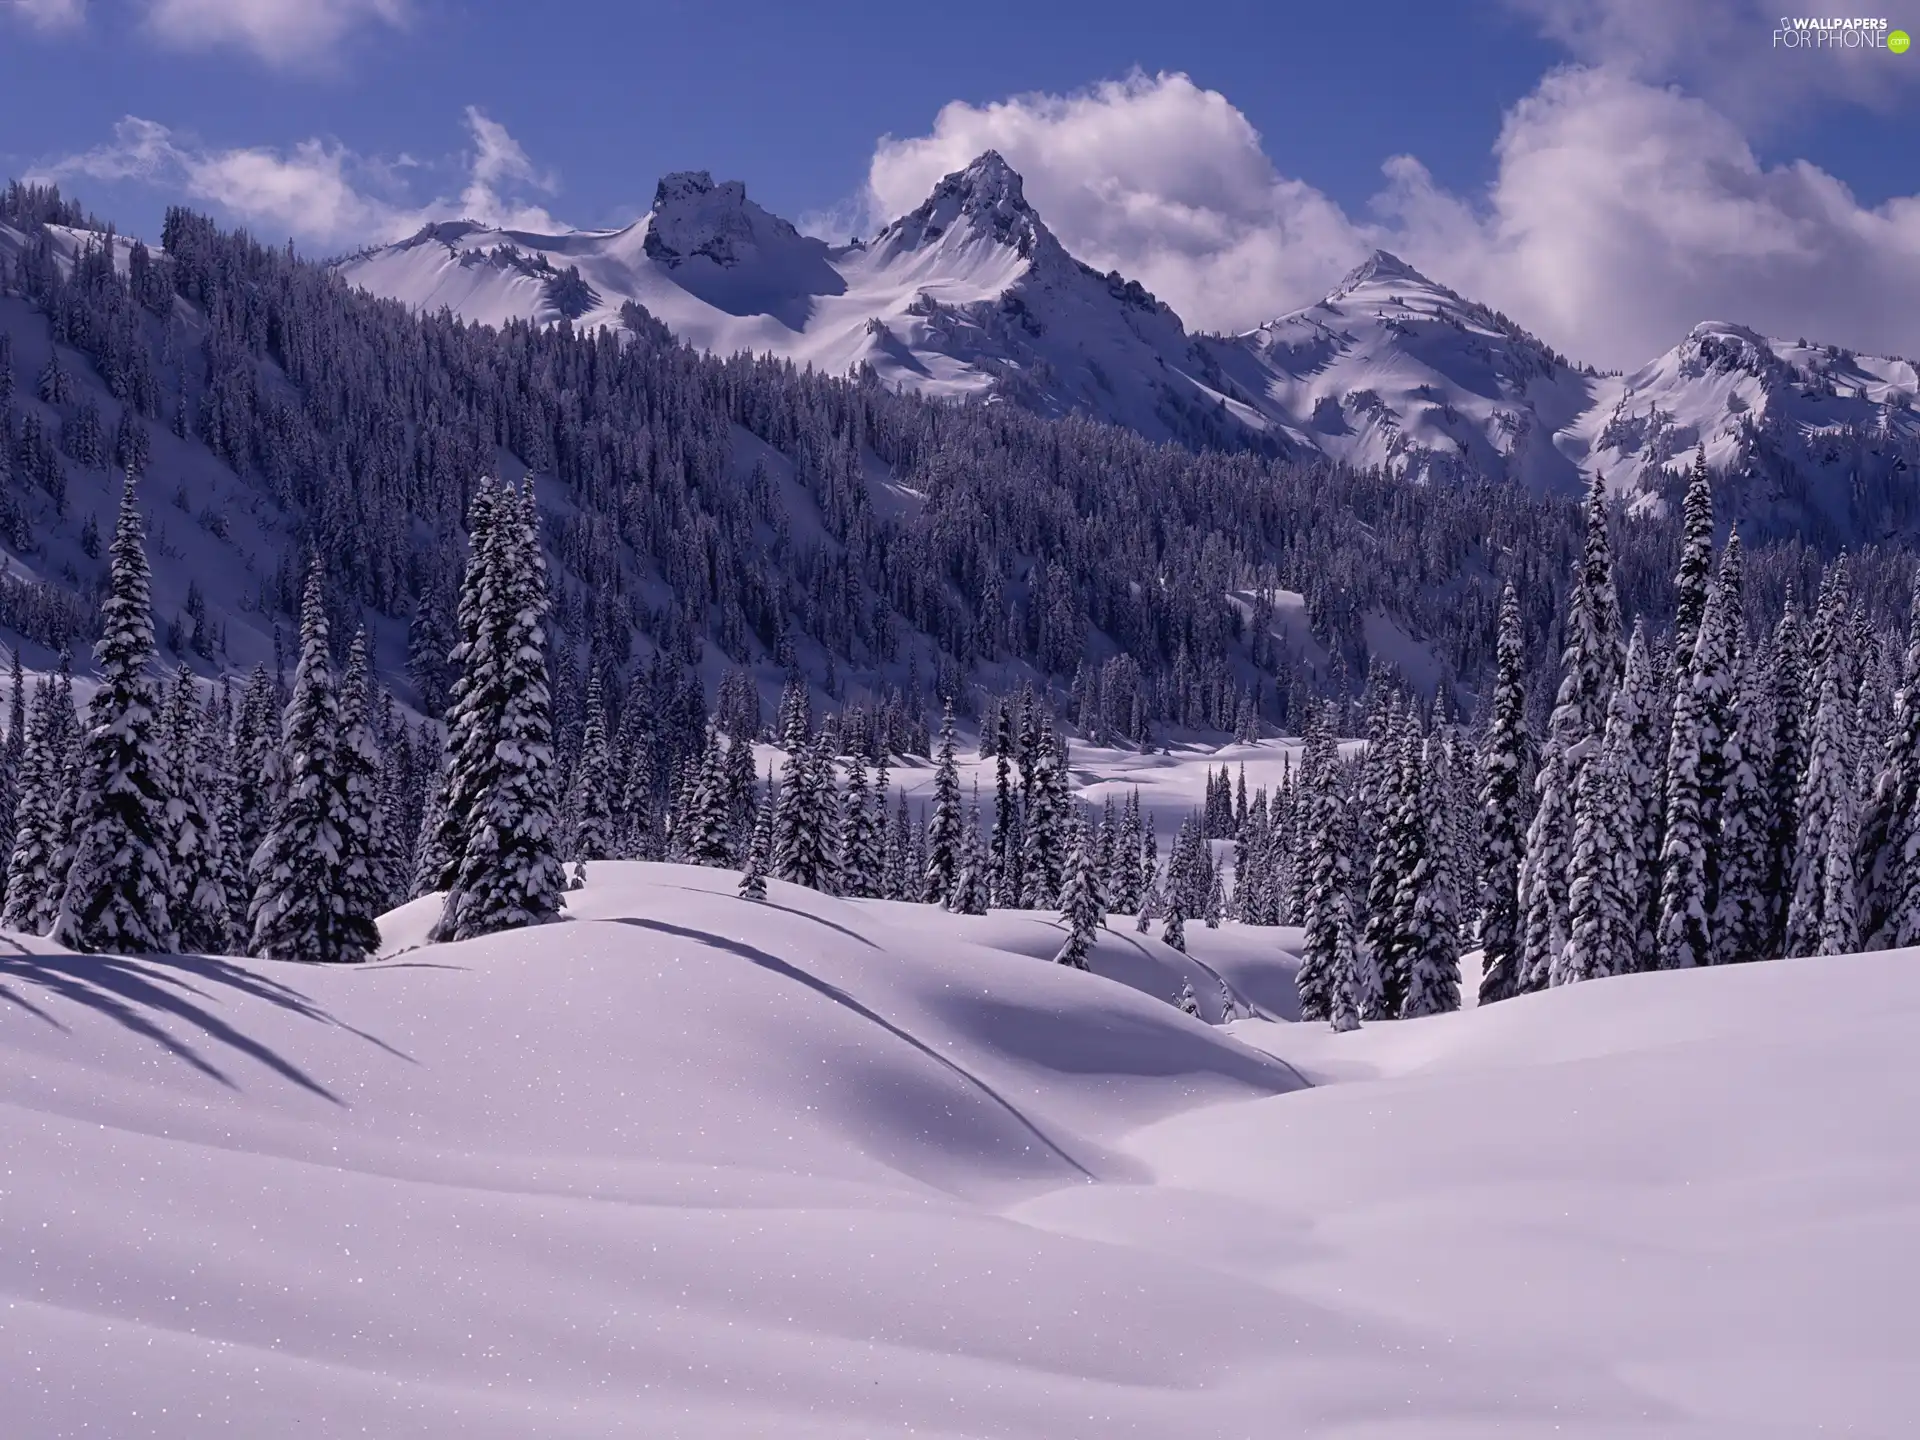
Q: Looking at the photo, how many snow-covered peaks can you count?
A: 4